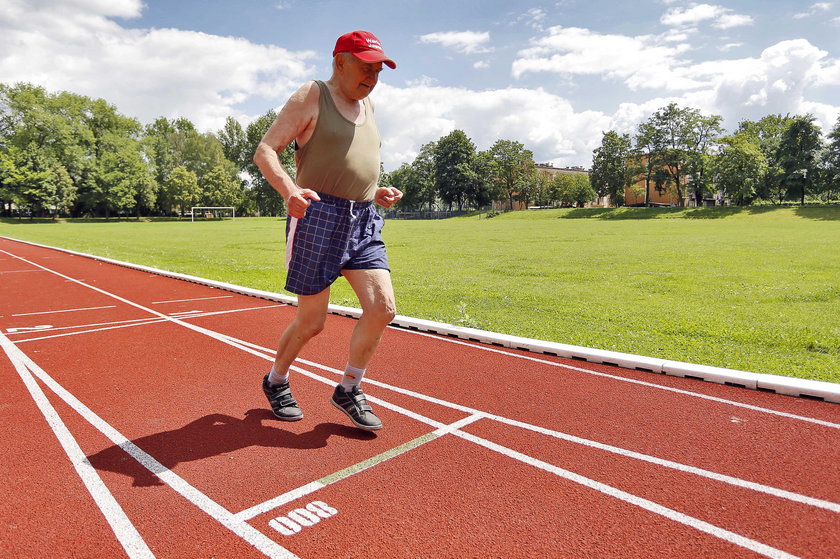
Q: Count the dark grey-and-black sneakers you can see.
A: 2